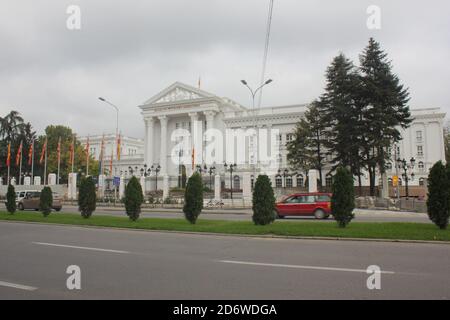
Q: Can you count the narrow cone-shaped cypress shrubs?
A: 8